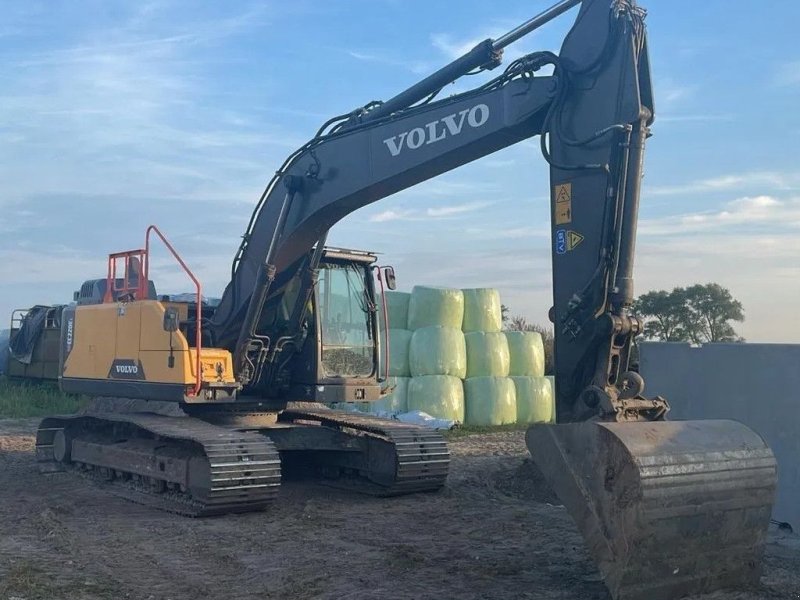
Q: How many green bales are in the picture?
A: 11